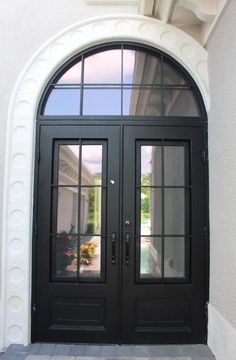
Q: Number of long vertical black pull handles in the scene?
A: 2